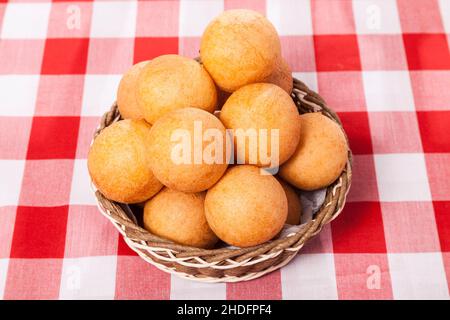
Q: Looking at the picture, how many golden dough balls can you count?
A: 11